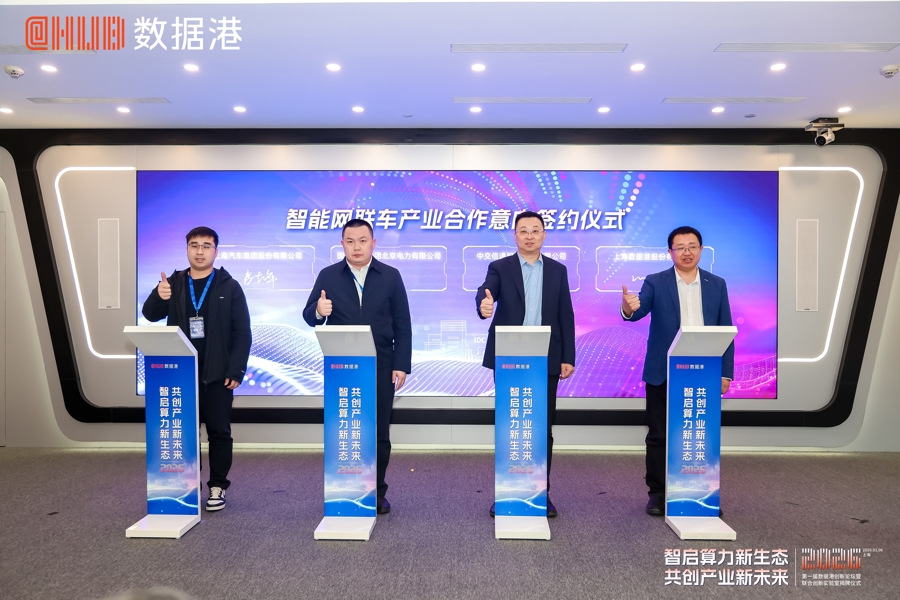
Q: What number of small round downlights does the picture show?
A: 14